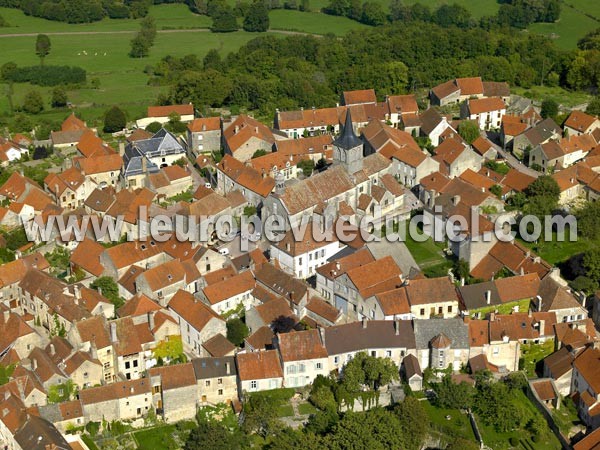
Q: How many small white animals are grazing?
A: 5